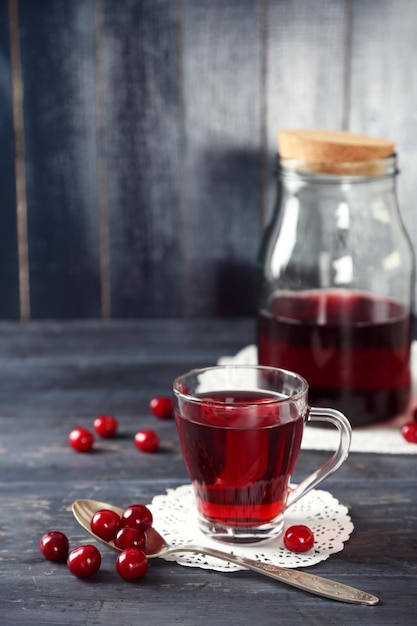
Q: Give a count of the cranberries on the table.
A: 12